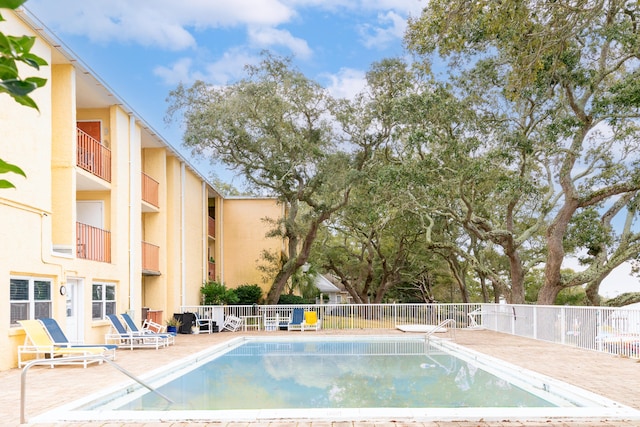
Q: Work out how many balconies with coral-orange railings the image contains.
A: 6